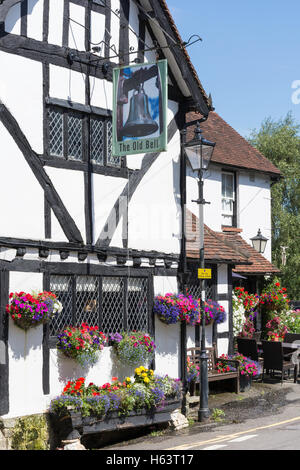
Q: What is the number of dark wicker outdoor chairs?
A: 3